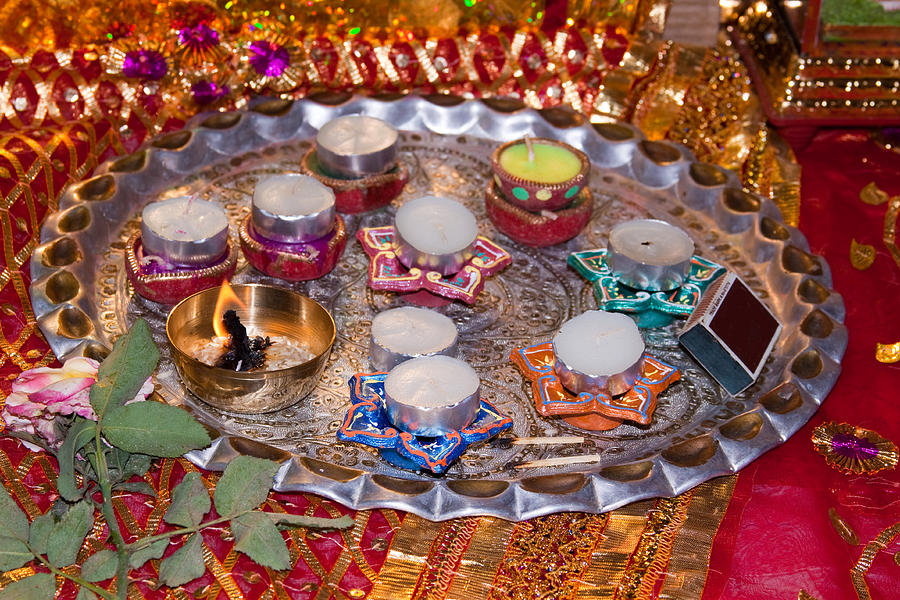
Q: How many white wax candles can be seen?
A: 8